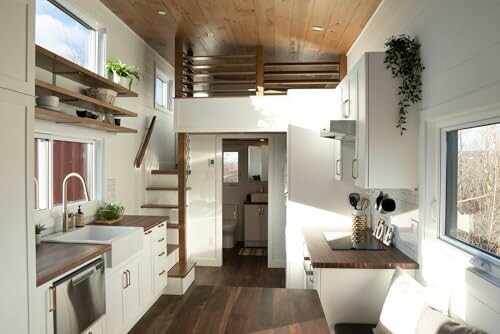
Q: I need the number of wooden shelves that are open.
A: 3